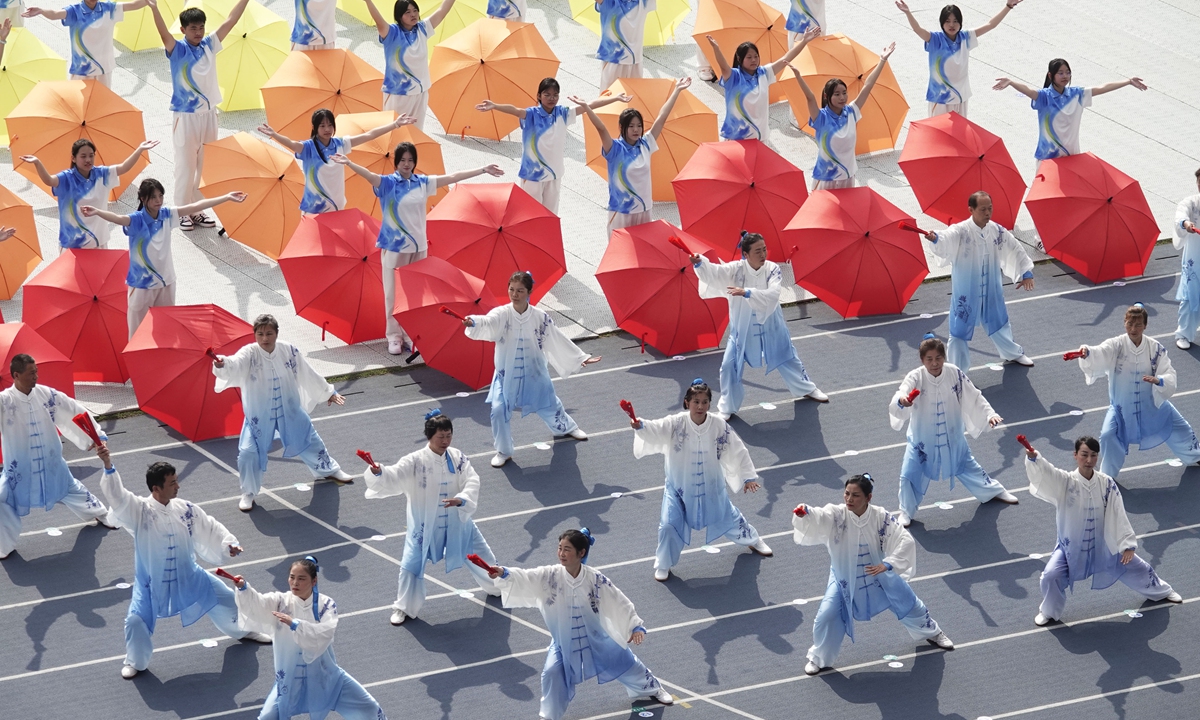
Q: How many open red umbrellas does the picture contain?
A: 11